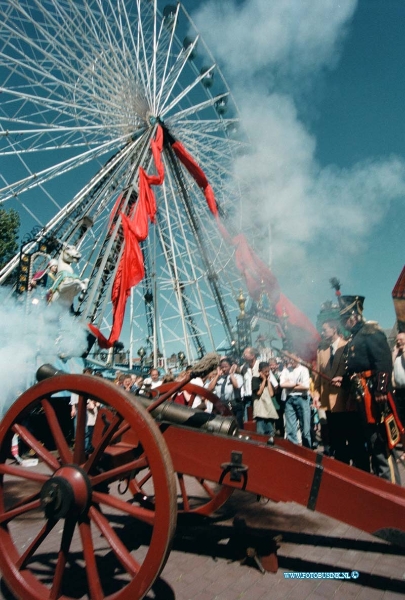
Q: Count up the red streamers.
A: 2